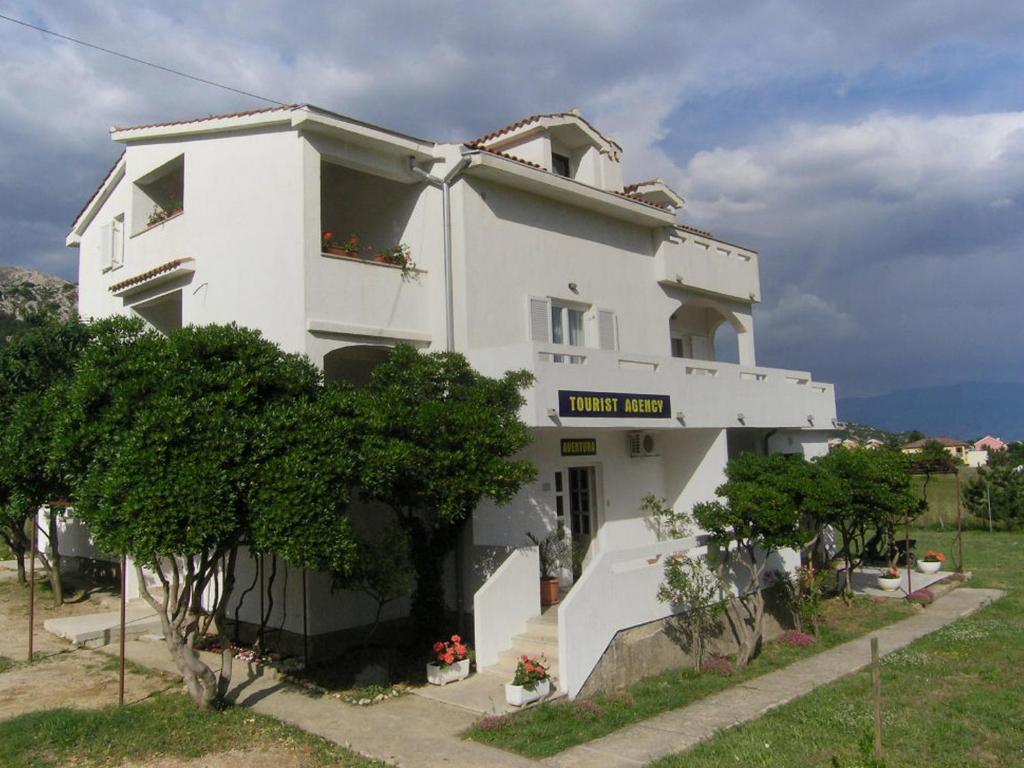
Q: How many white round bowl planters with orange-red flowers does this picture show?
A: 2